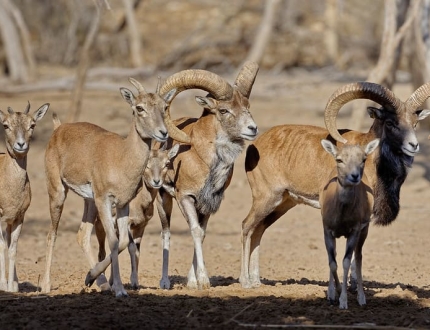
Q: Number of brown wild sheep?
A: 6